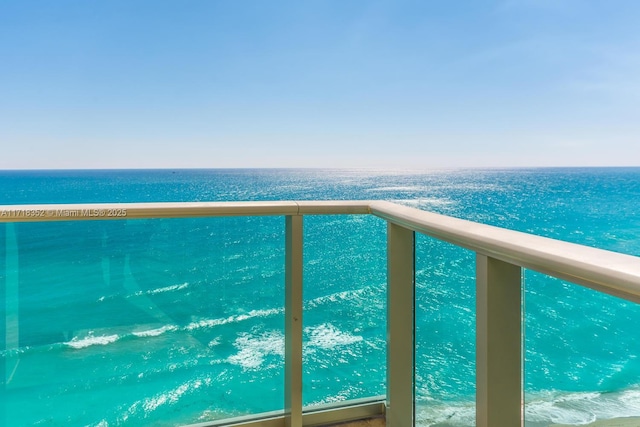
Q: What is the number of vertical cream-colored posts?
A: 3